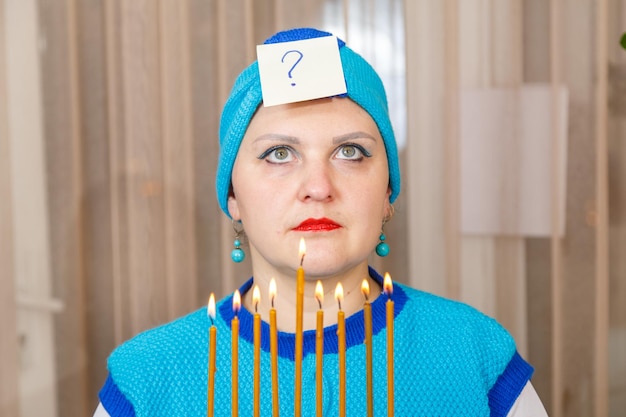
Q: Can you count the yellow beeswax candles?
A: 9